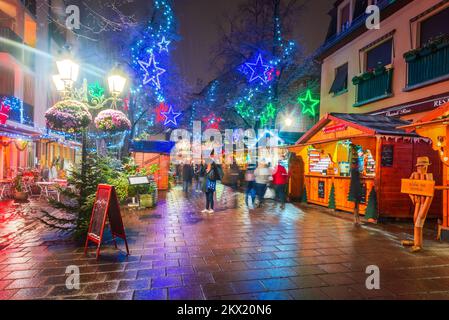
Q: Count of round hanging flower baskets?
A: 2